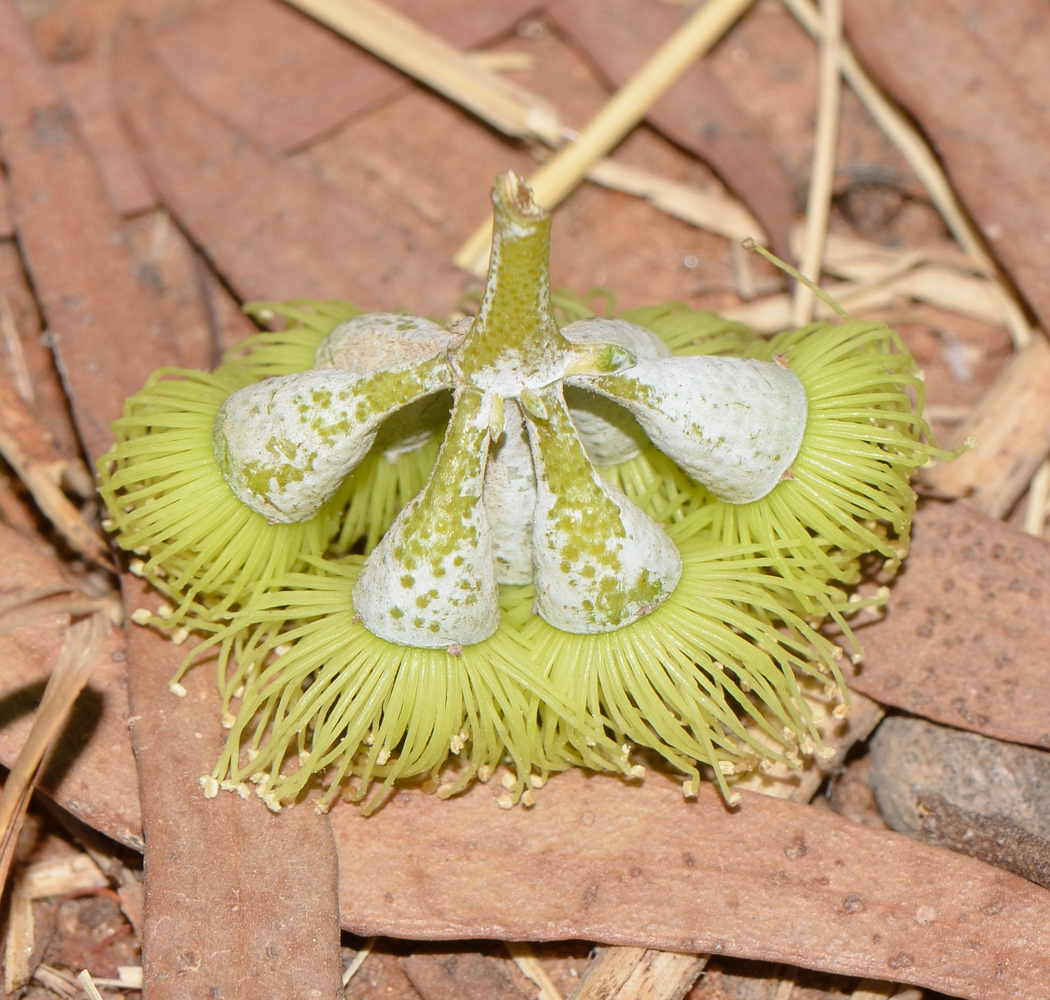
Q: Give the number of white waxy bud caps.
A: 7